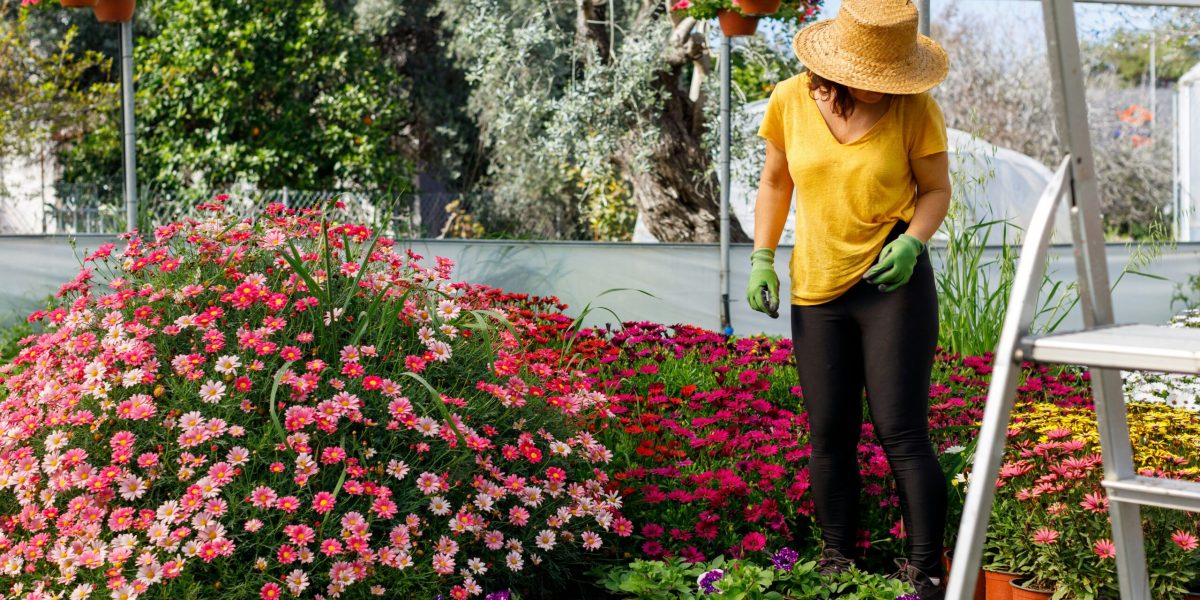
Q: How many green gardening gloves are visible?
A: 2